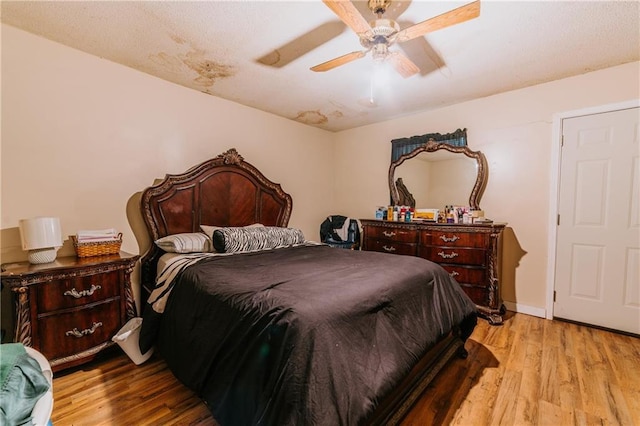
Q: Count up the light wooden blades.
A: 4